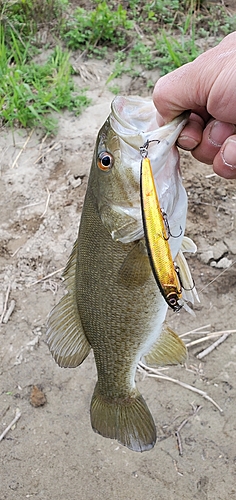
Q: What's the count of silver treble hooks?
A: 3